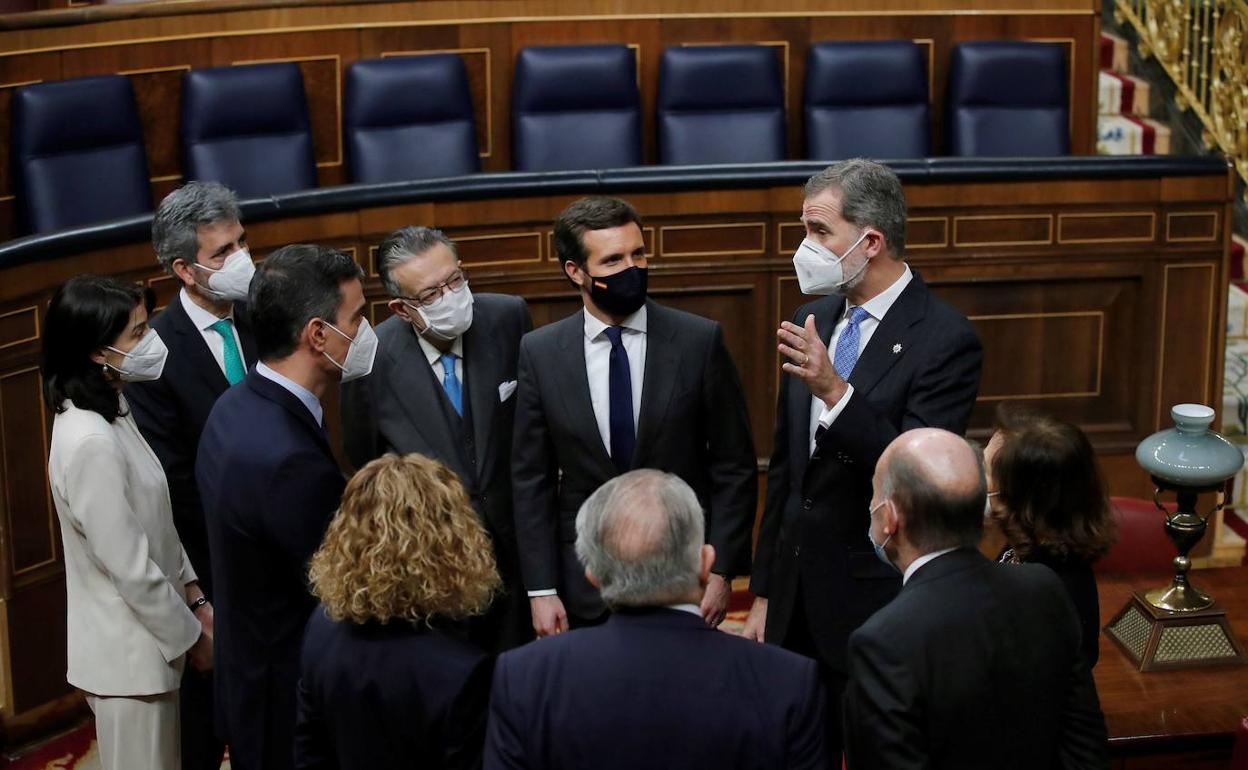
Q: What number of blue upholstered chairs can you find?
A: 7